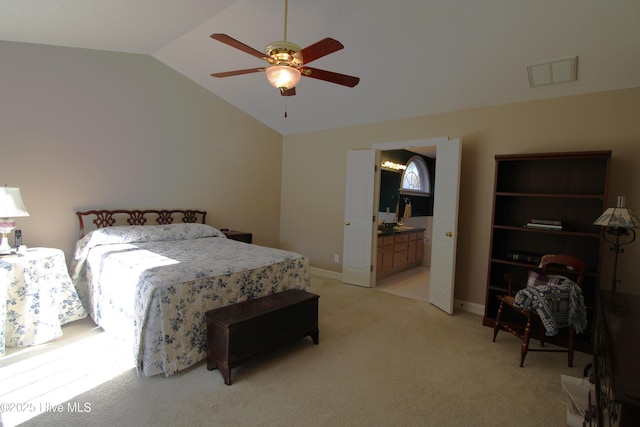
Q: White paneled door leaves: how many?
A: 2